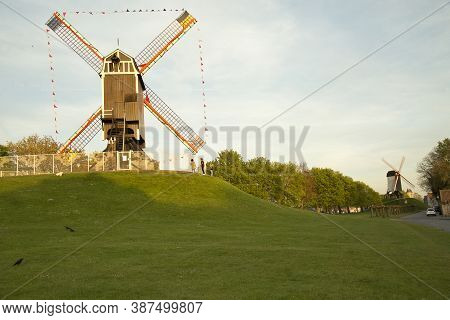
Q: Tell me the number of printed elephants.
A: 0